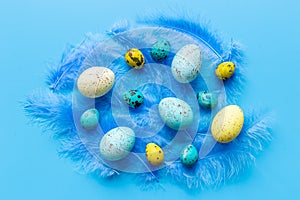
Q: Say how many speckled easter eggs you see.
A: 13